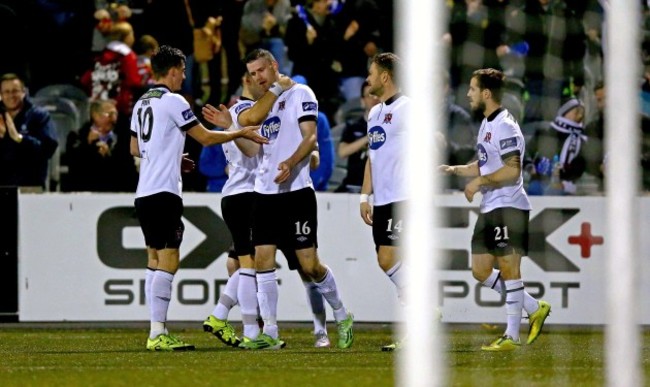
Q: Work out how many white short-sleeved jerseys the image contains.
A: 5